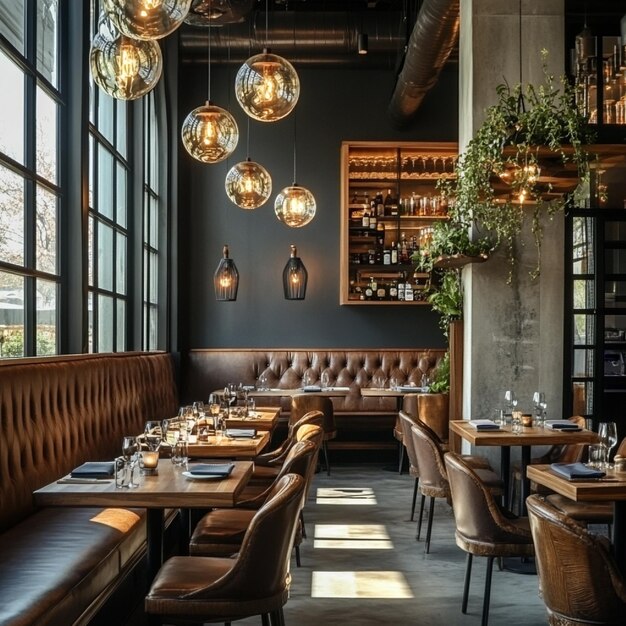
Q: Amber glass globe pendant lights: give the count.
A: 6